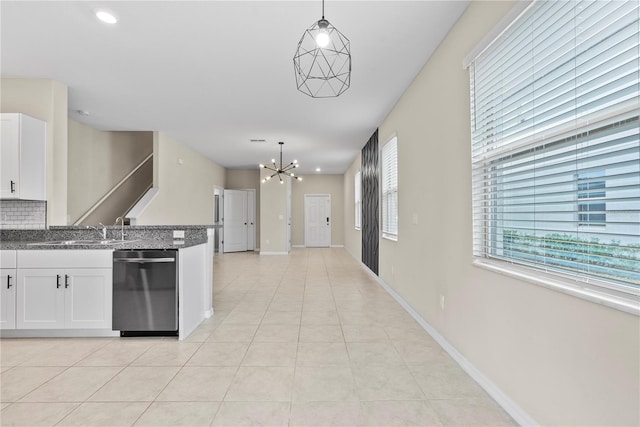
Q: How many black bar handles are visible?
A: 4